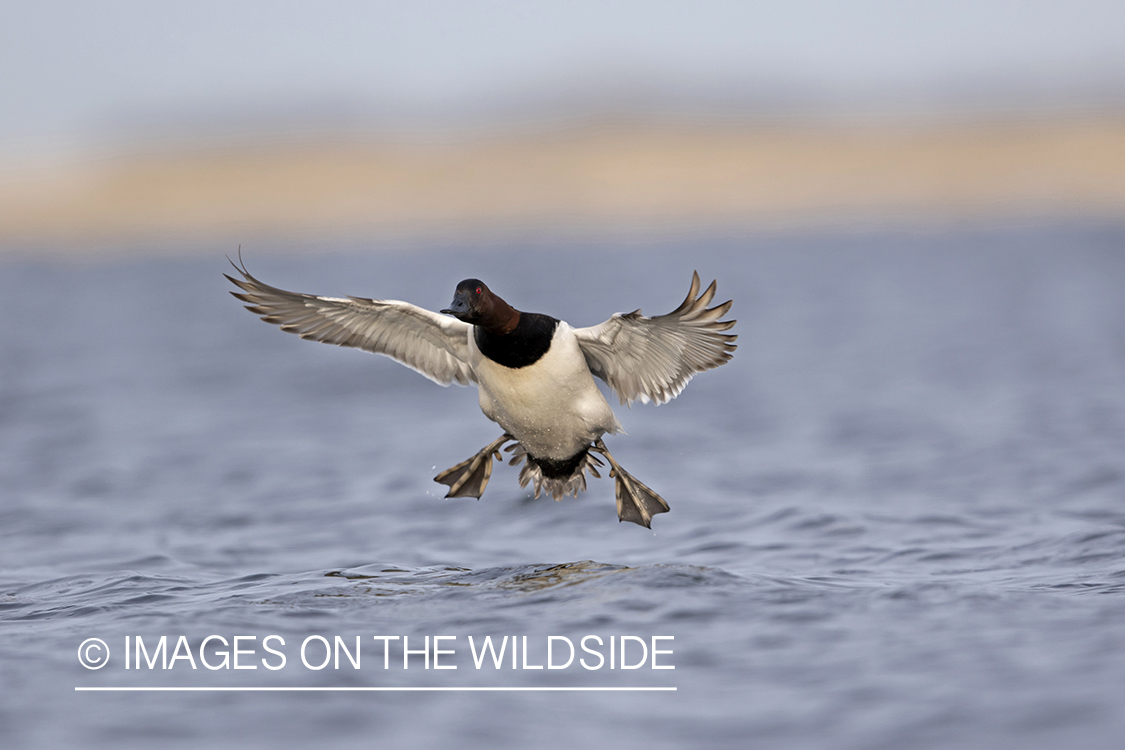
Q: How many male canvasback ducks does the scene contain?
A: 1